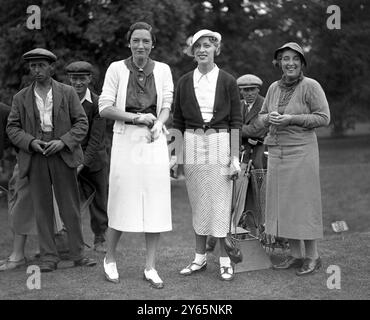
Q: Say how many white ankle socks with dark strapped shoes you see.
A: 2